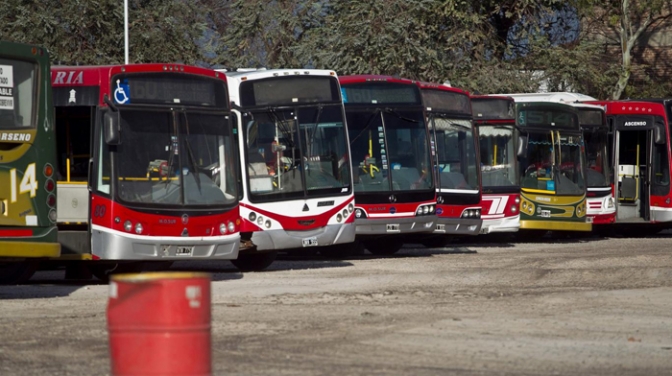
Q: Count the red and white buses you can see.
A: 7